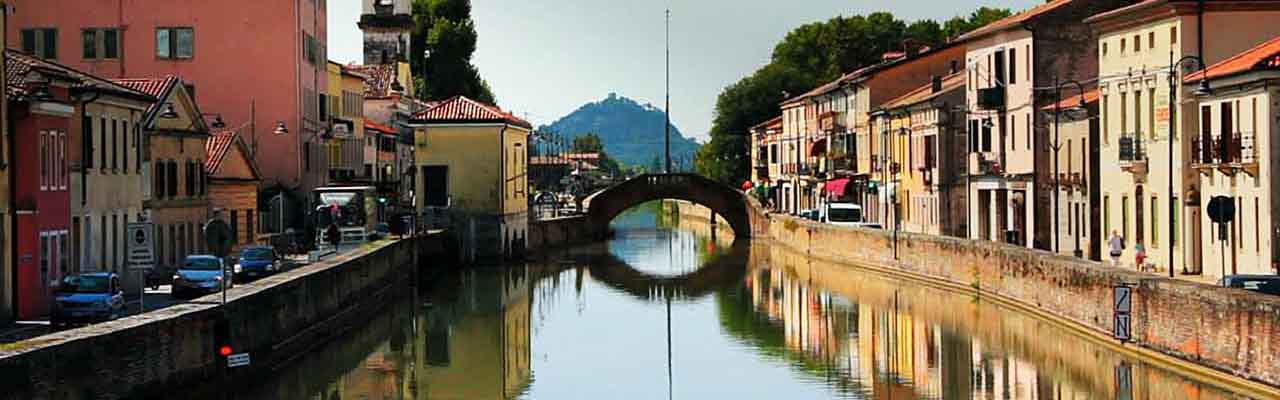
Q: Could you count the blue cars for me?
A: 3